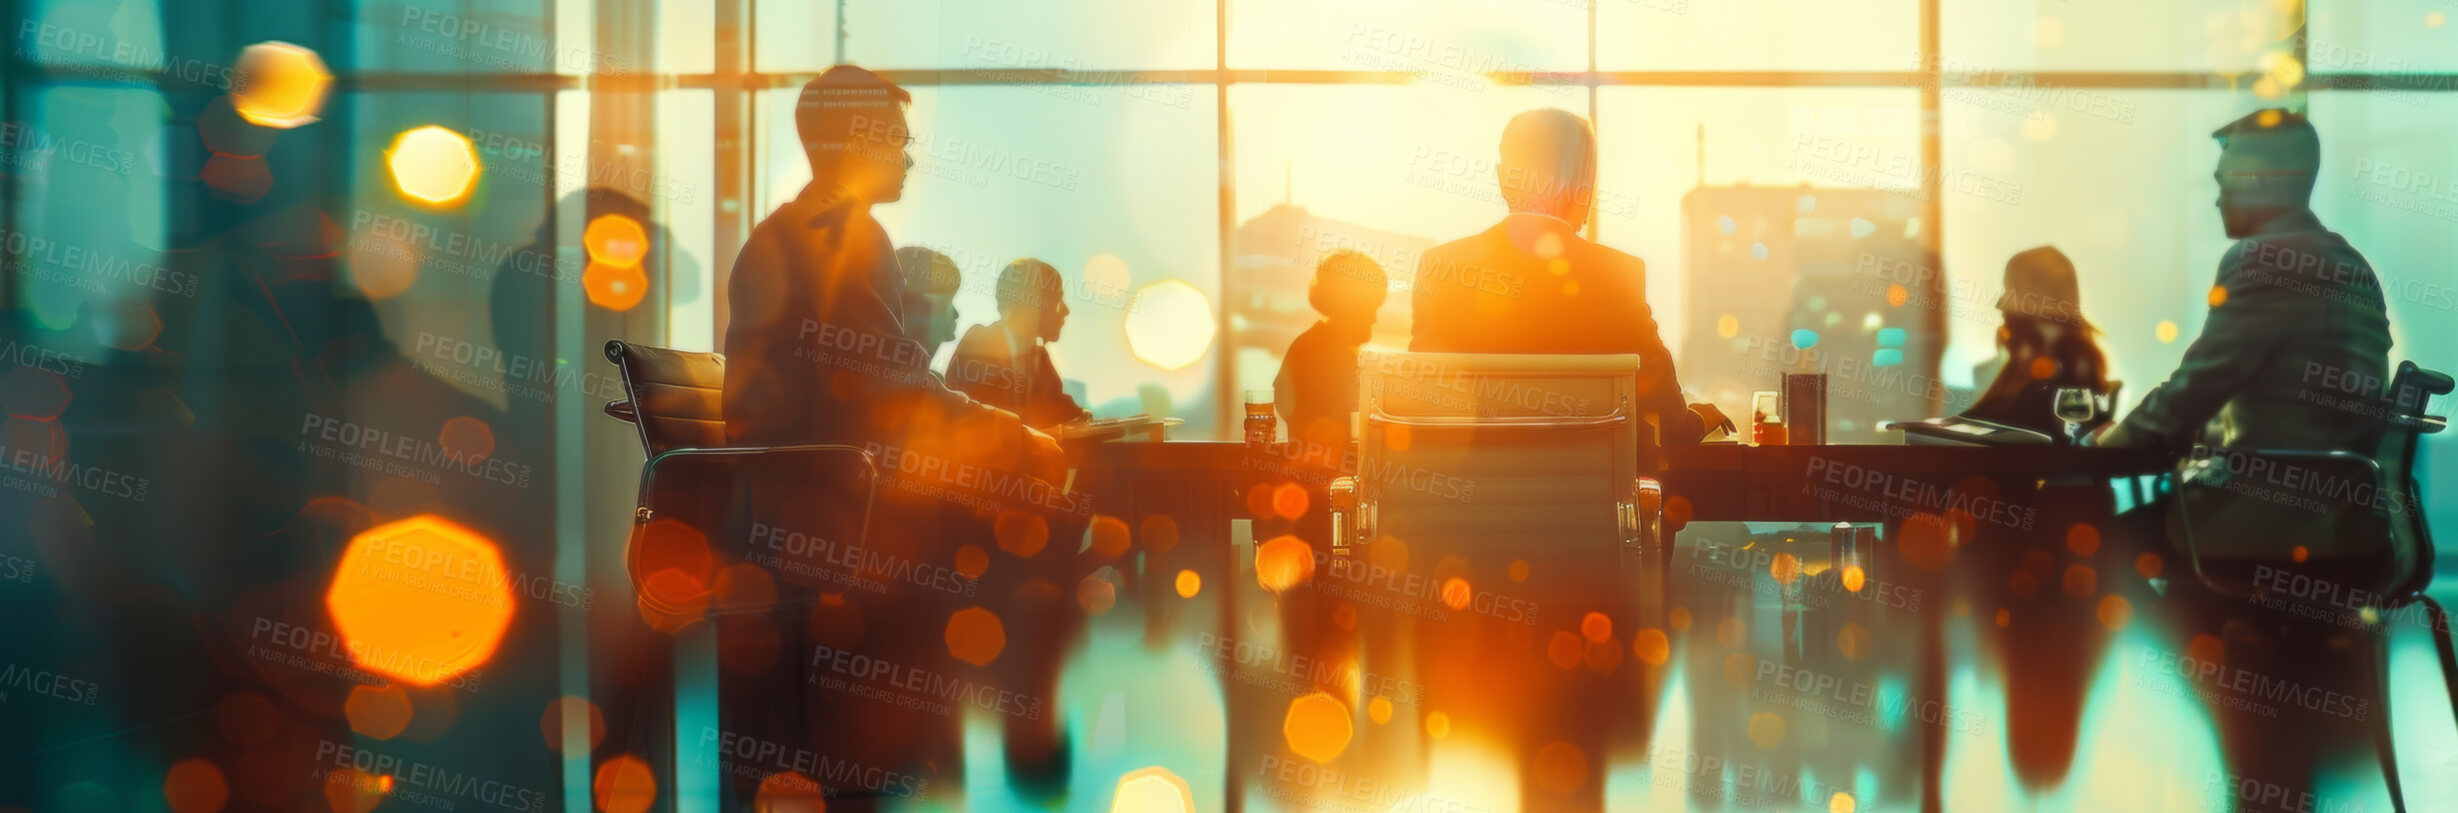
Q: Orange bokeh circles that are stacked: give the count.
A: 2